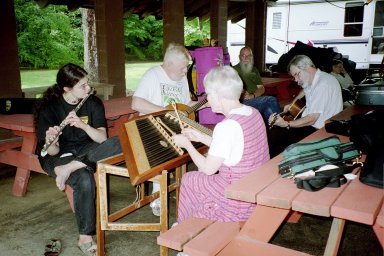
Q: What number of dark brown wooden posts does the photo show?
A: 5